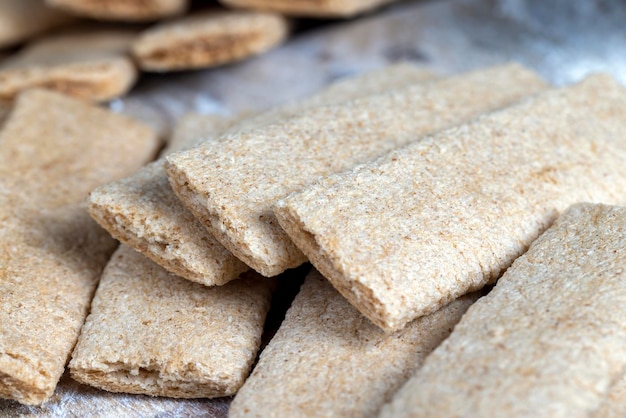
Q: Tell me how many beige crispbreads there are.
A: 12